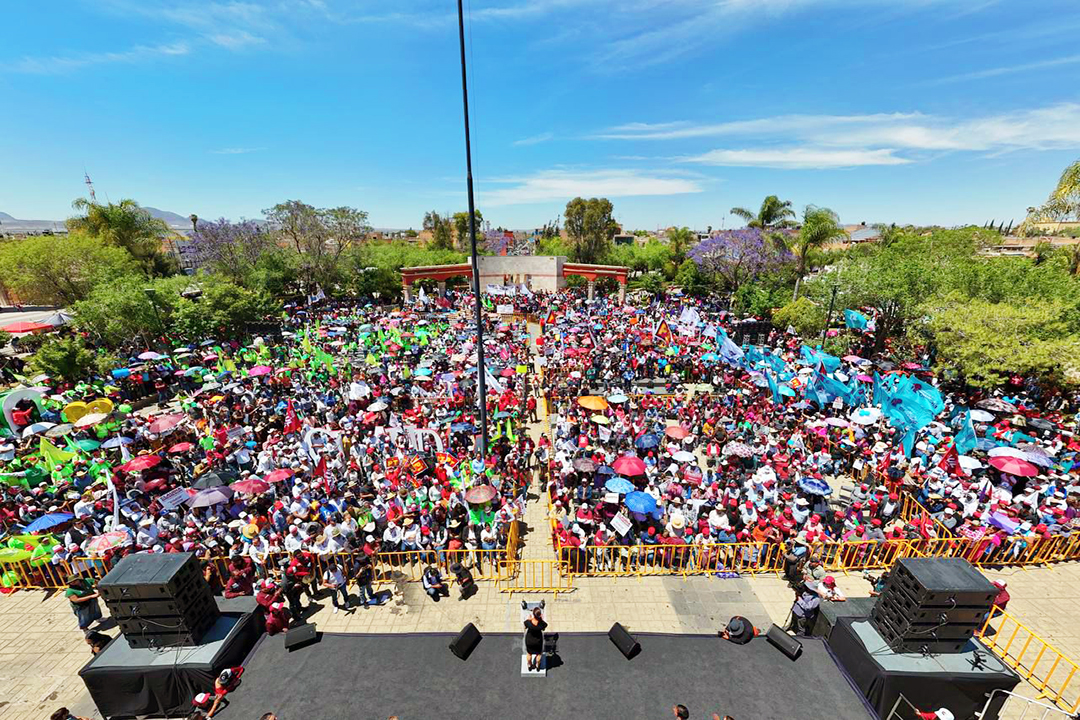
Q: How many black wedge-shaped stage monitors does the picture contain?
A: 4